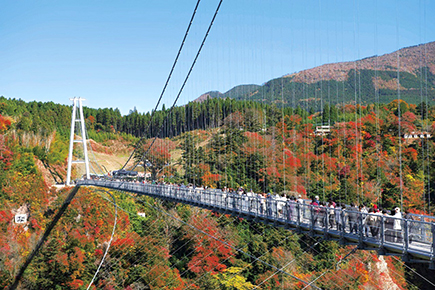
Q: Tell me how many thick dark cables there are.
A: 2